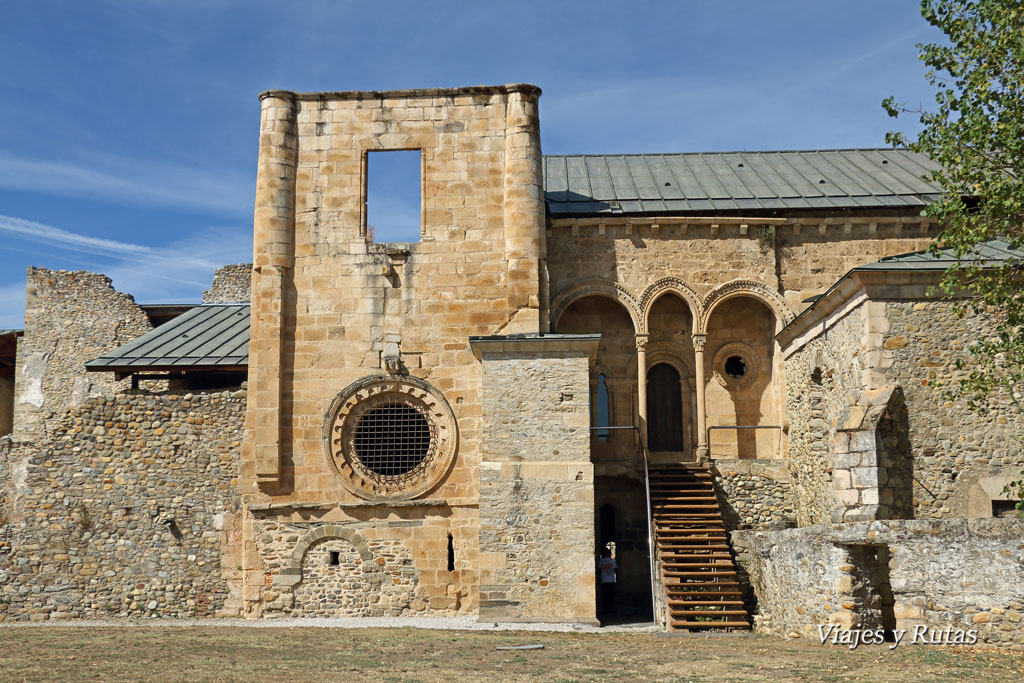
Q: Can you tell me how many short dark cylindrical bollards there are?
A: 0